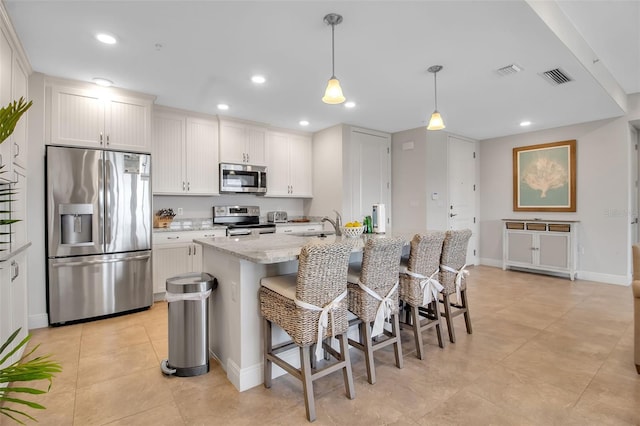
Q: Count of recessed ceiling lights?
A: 7